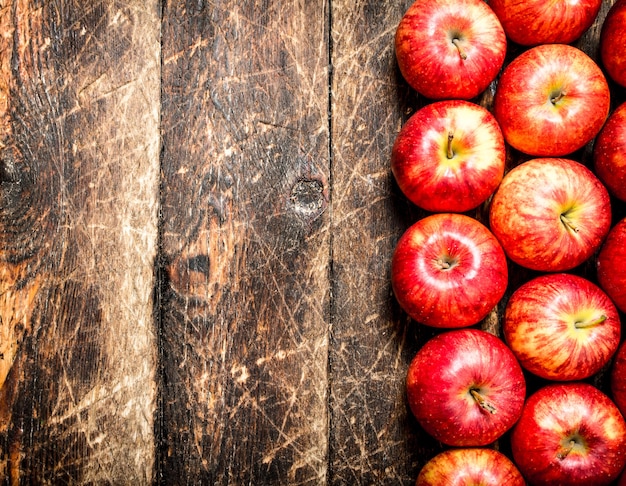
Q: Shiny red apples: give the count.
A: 14